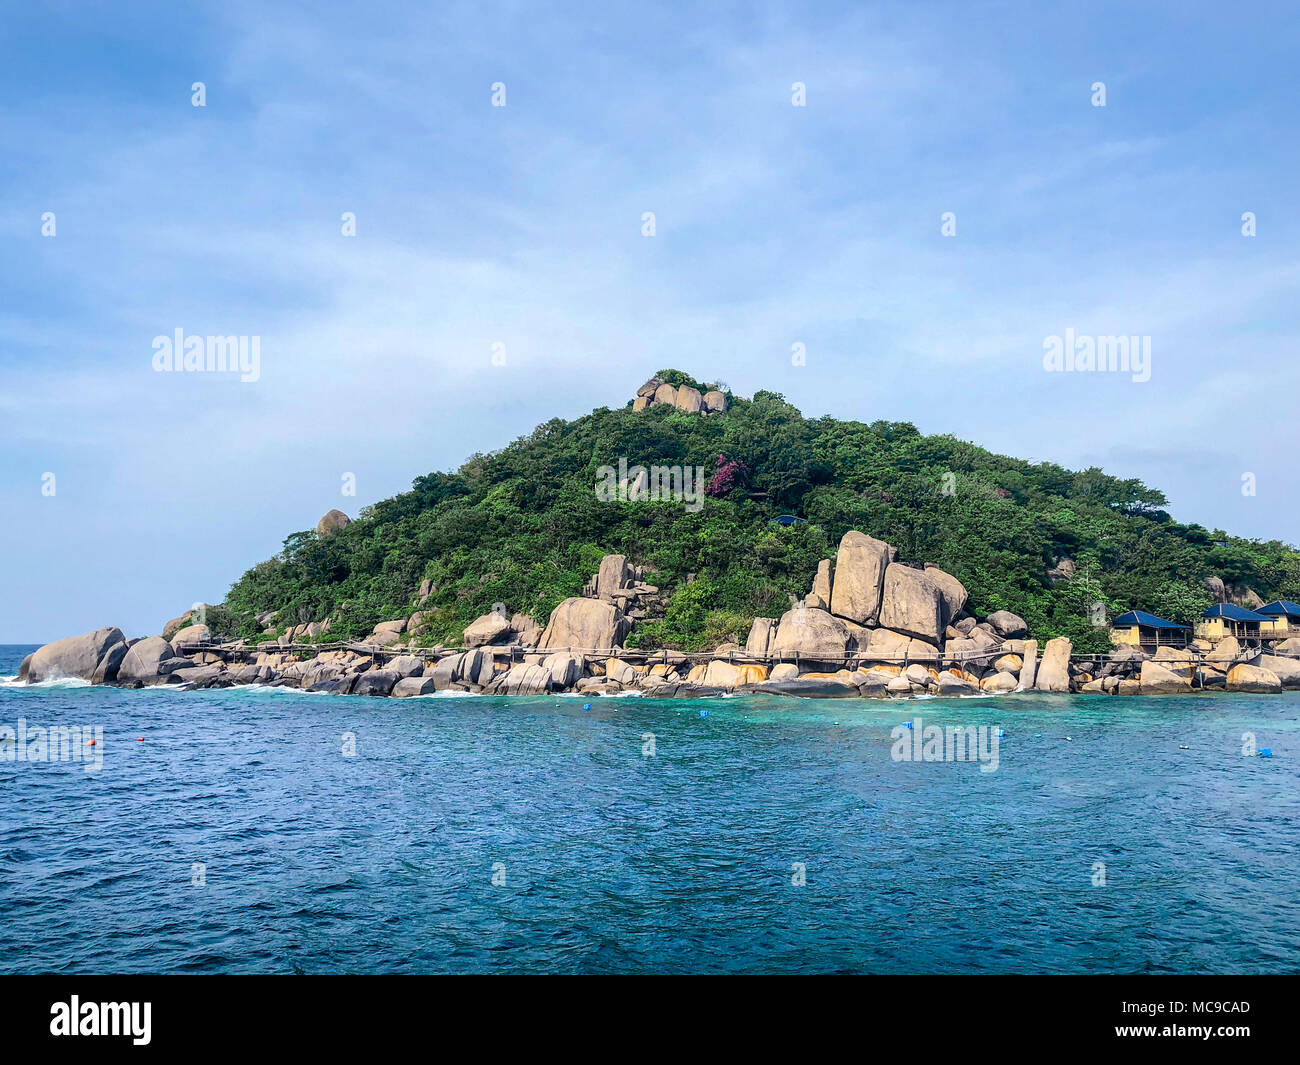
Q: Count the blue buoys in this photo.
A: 5